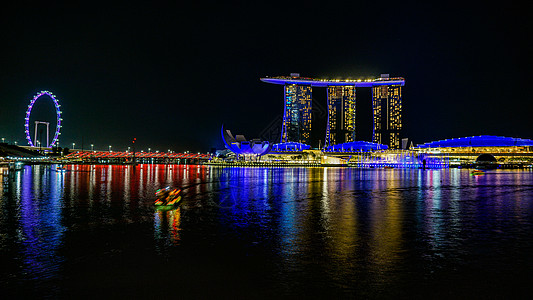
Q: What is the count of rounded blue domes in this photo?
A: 3